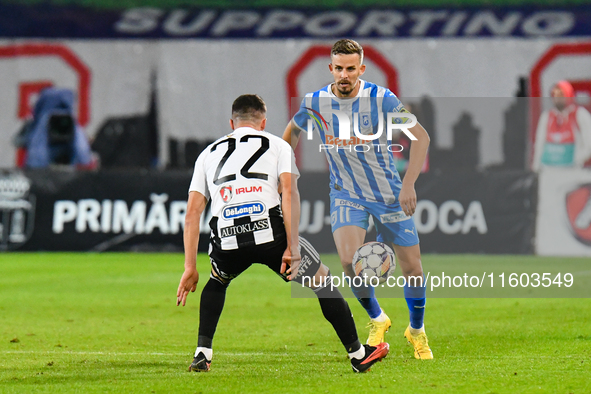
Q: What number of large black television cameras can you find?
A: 1